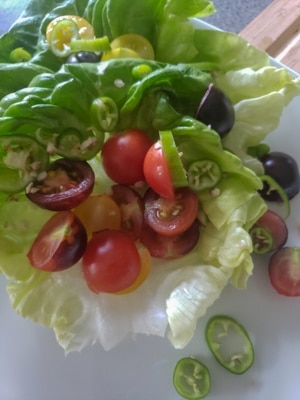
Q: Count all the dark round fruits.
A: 3